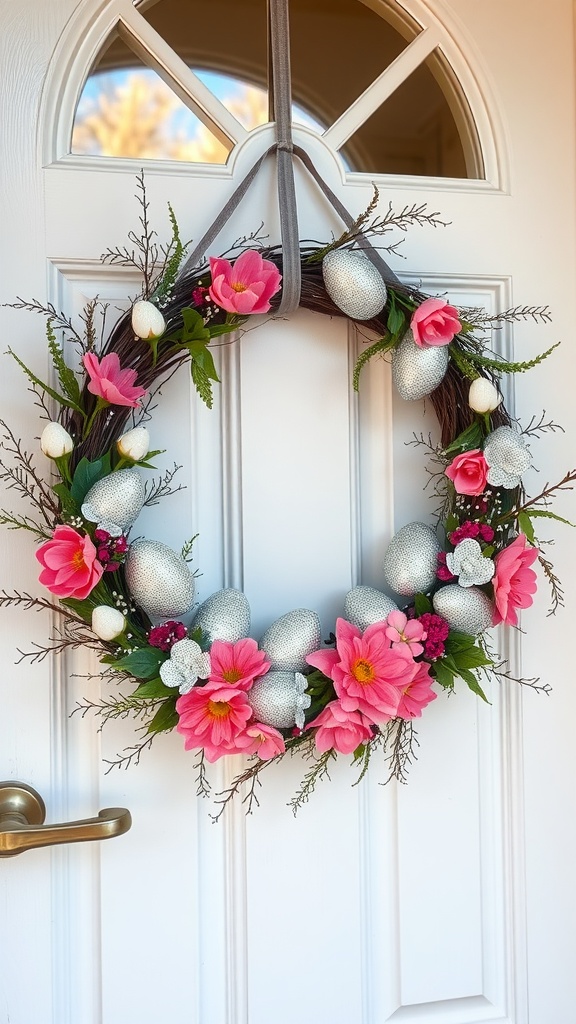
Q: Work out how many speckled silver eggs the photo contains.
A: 10